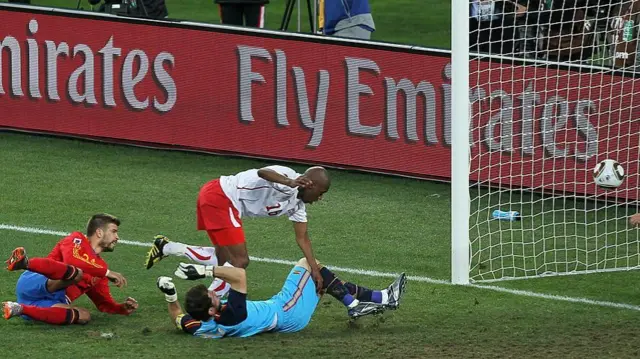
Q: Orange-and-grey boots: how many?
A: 2